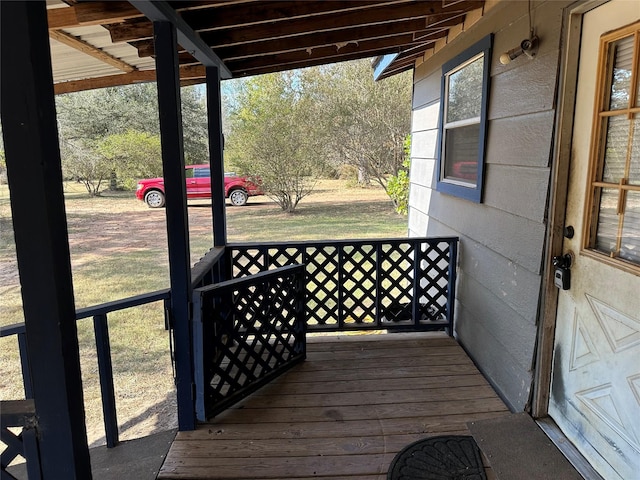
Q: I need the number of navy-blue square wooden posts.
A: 3